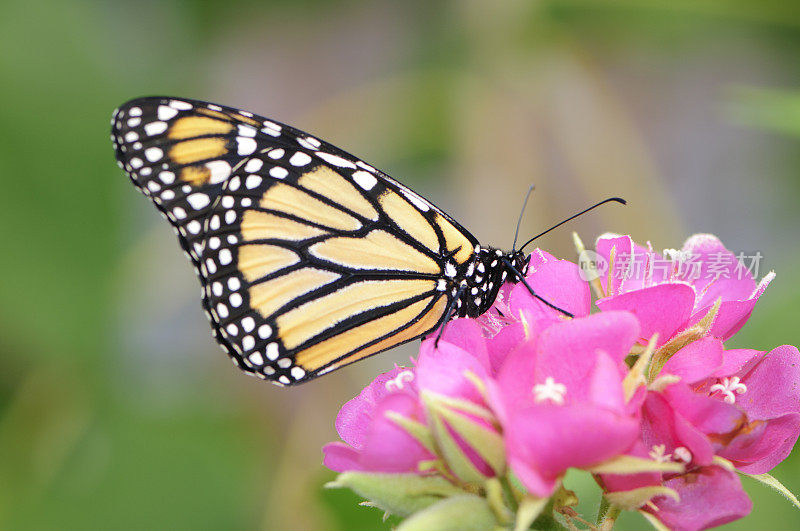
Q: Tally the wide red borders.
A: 0